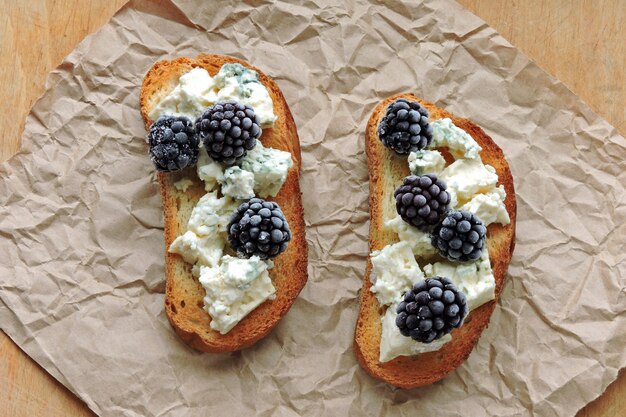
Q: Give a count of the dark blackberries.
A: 7